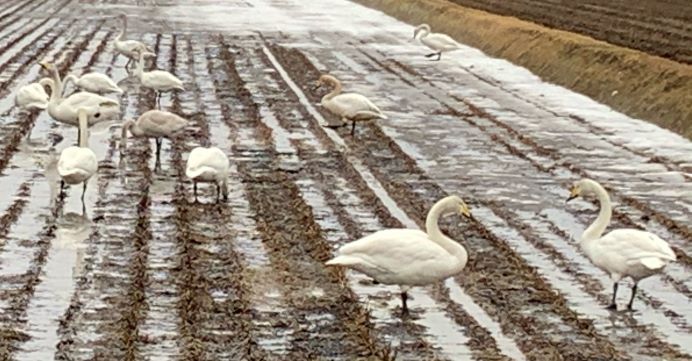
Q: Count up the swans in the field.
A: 12